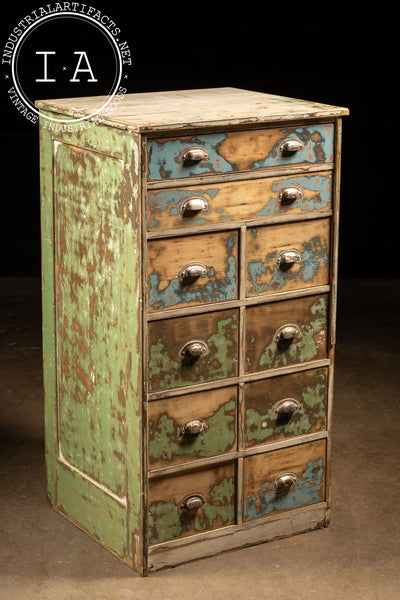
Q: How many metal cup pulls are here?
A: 12